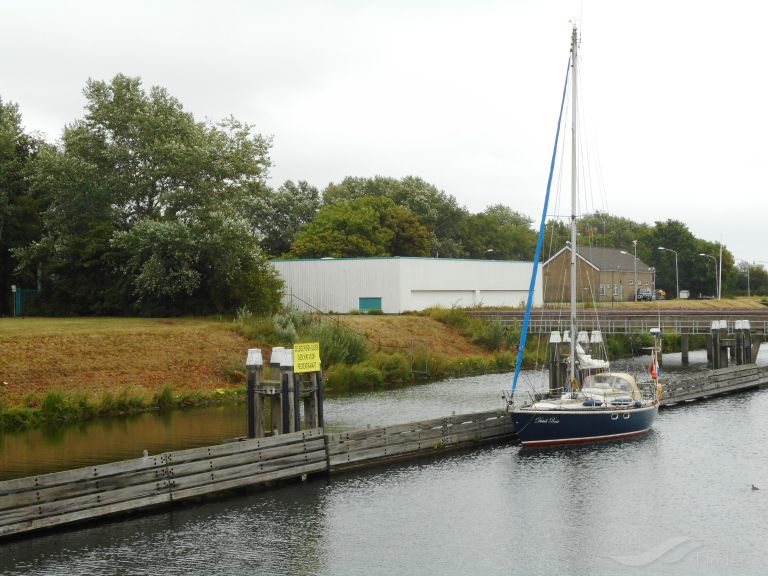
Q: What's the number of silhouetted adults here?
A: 0